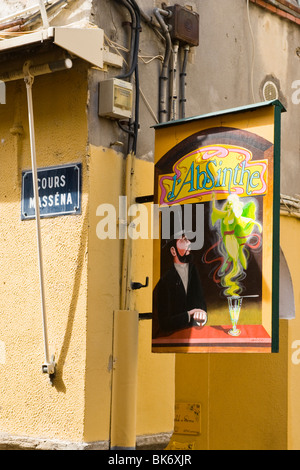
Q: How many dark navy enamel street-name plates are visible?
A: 1